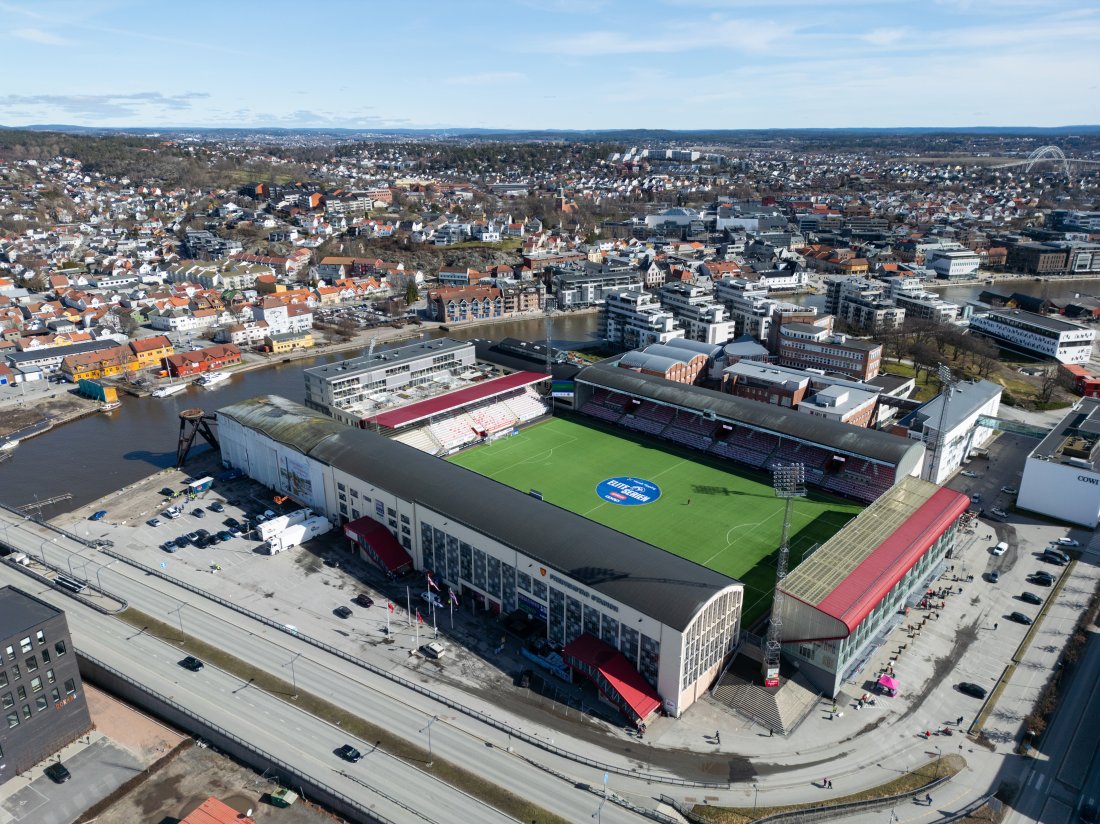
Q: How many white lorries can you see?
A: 2